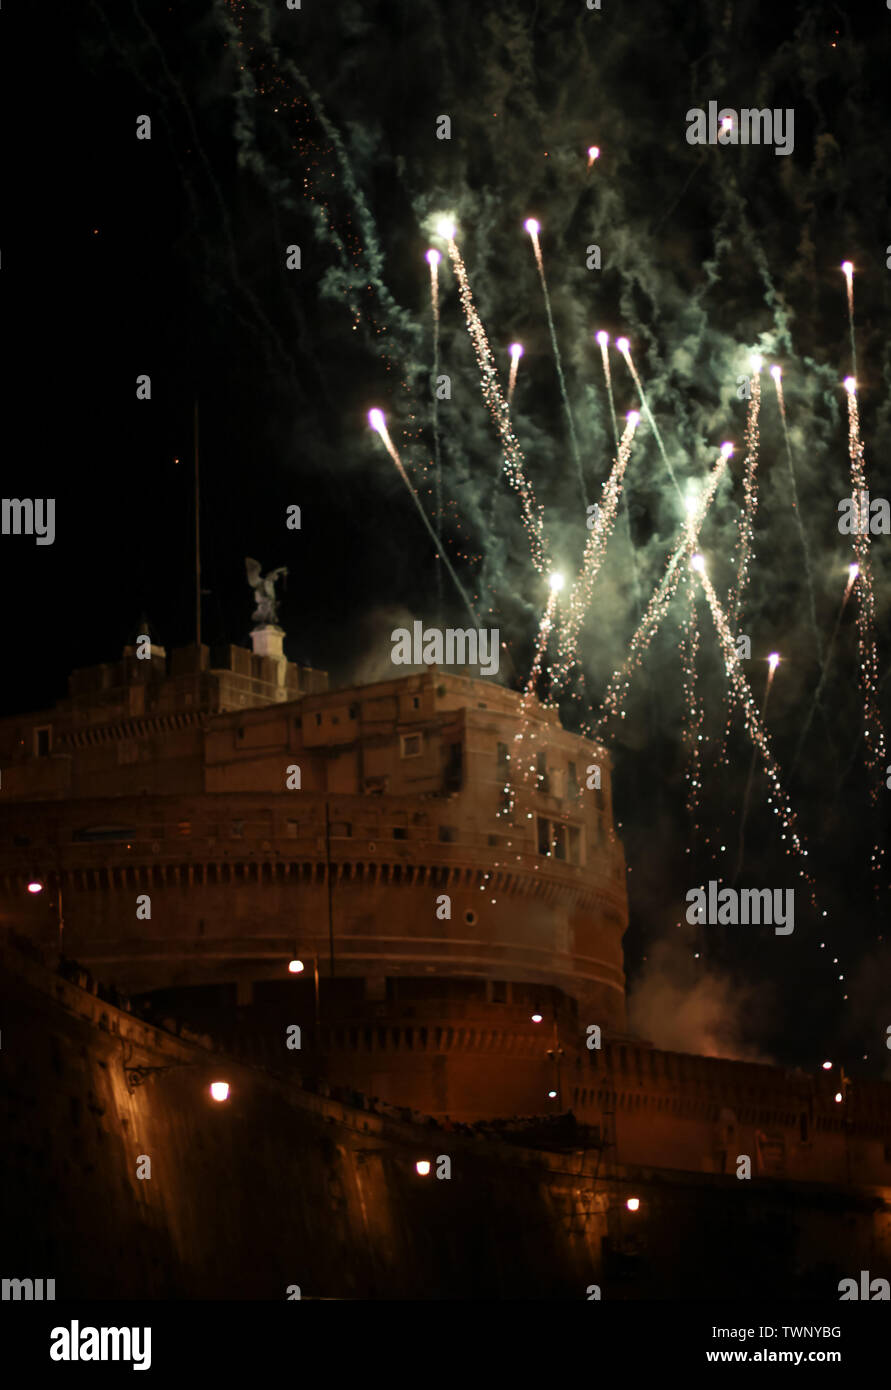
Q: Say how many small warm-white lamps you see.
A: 9